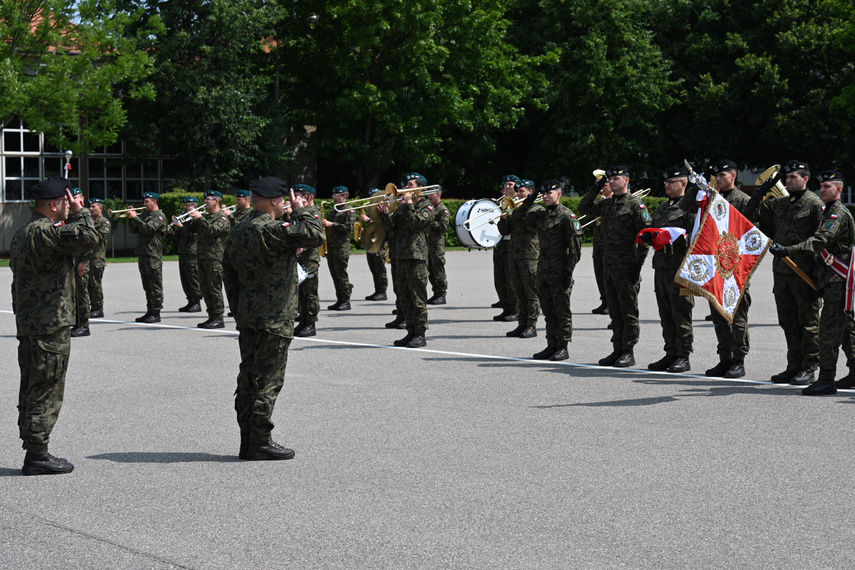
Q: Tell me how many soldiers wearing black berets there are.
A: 8